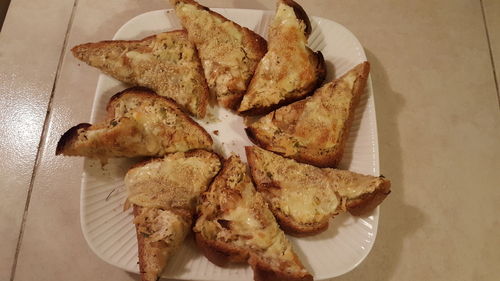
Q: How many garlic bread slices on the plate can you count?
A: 8